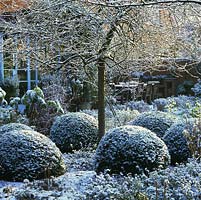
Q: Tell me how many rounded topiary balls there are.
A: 6